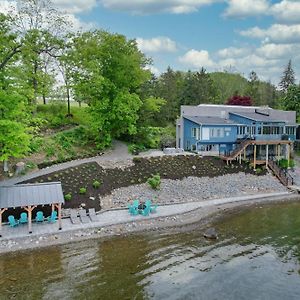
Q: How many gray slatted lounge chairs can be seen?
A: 3